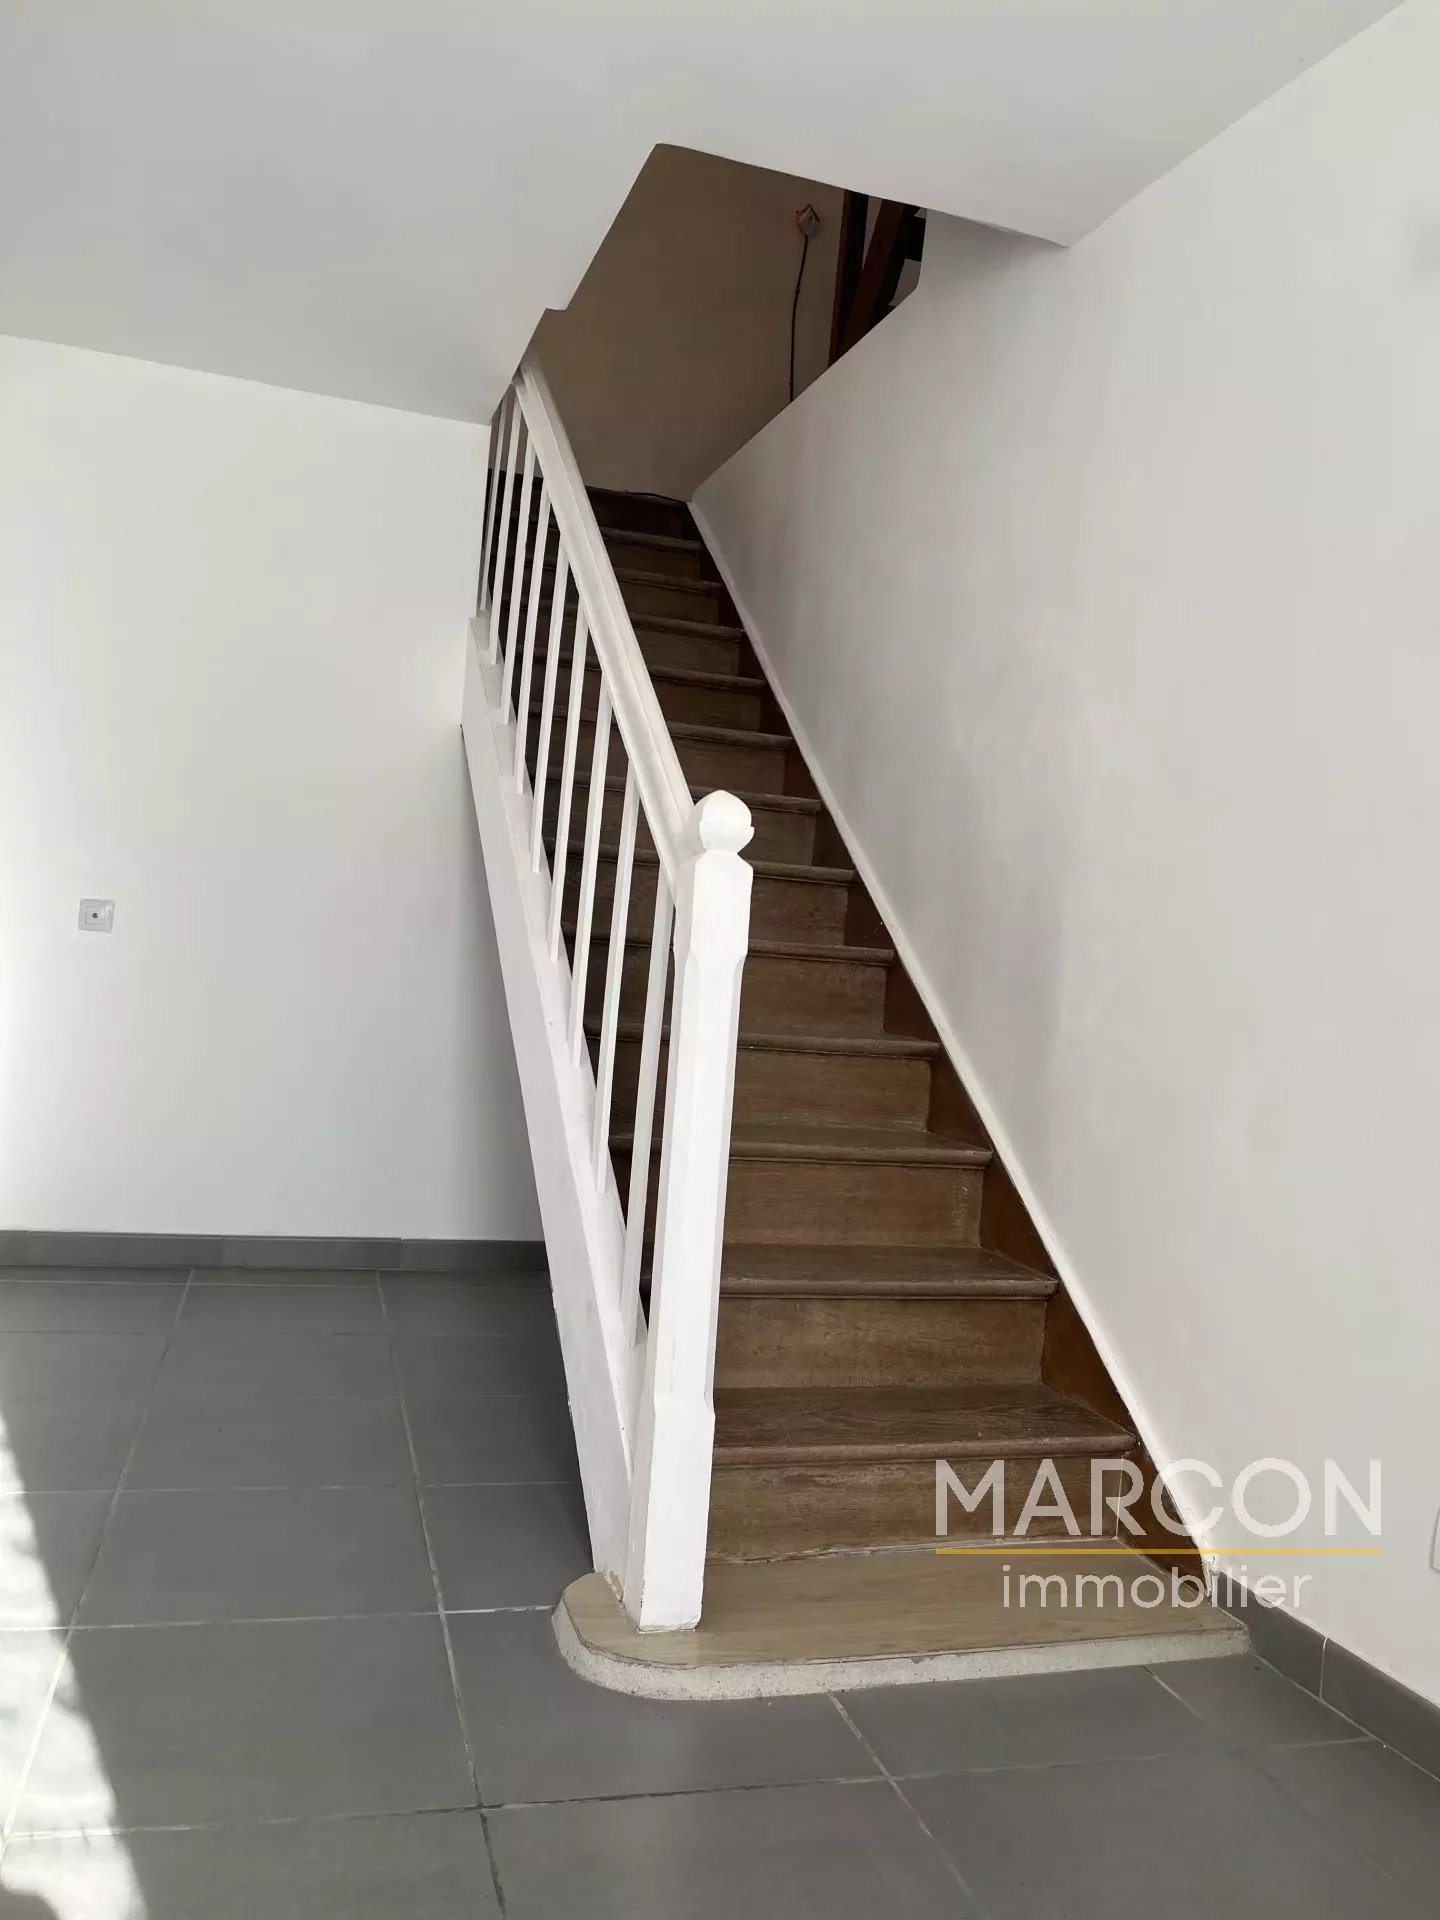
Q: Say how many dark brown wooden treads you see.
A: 13